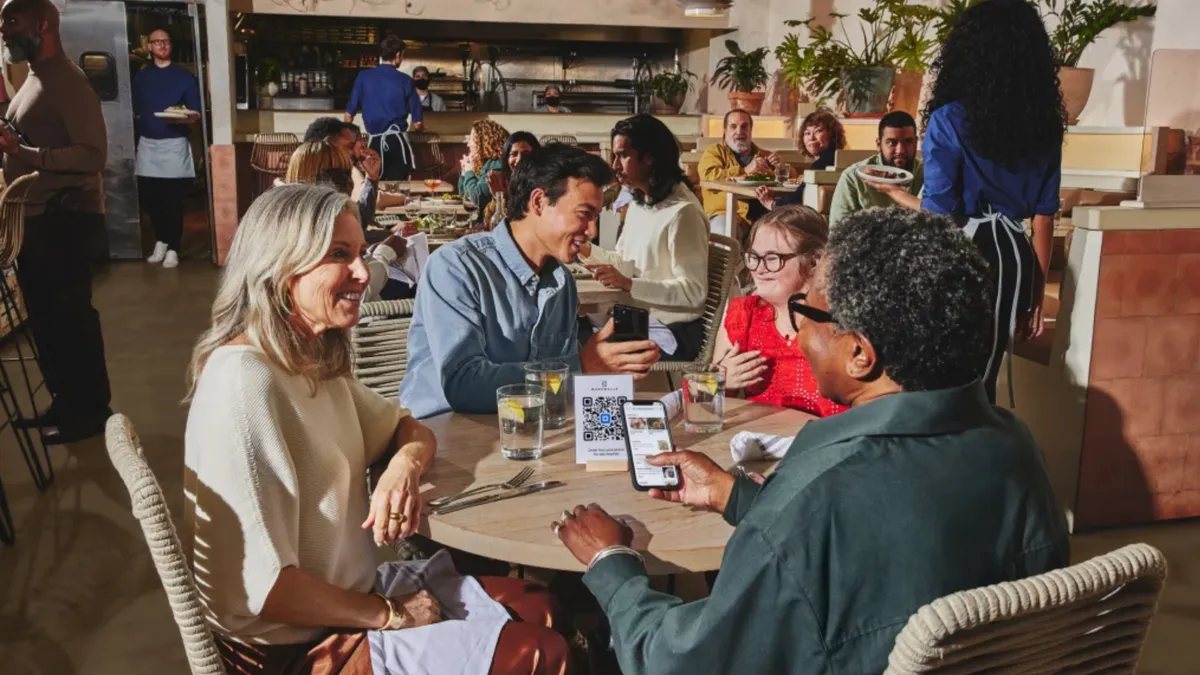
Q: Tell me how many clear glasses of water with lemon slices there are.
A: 3